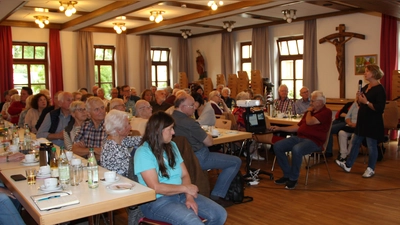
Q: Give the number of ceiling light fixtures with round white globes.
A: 8